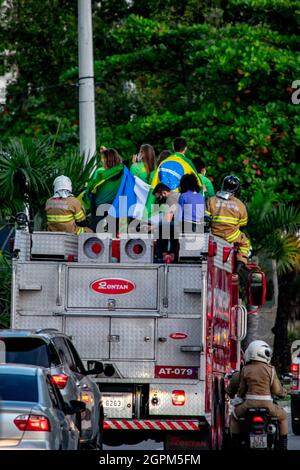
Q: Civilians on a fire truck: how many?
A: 7